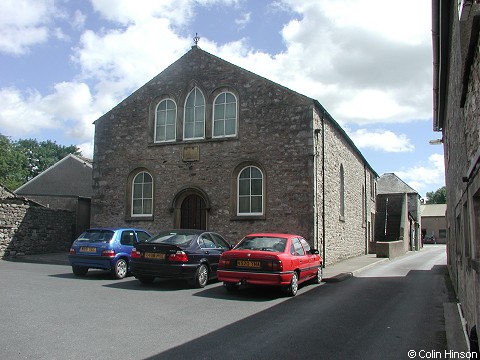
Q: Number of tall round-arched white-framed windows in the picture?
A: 4